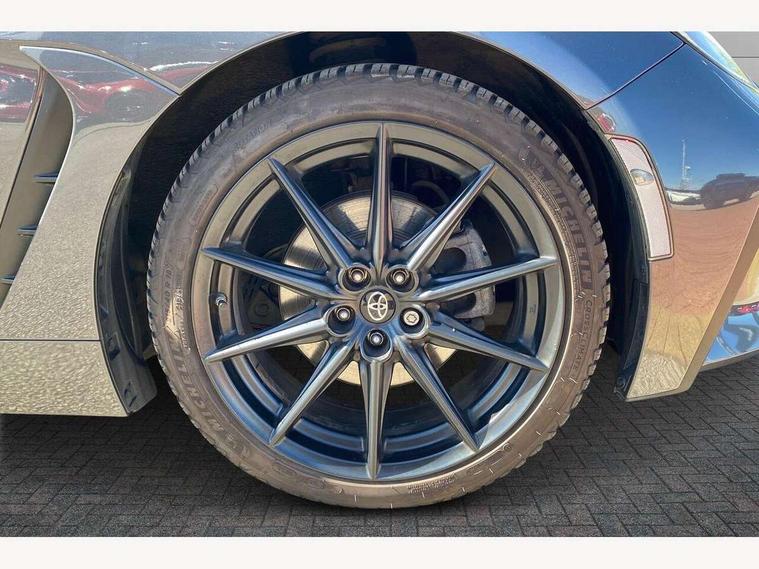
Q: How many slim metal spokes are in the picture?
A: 10